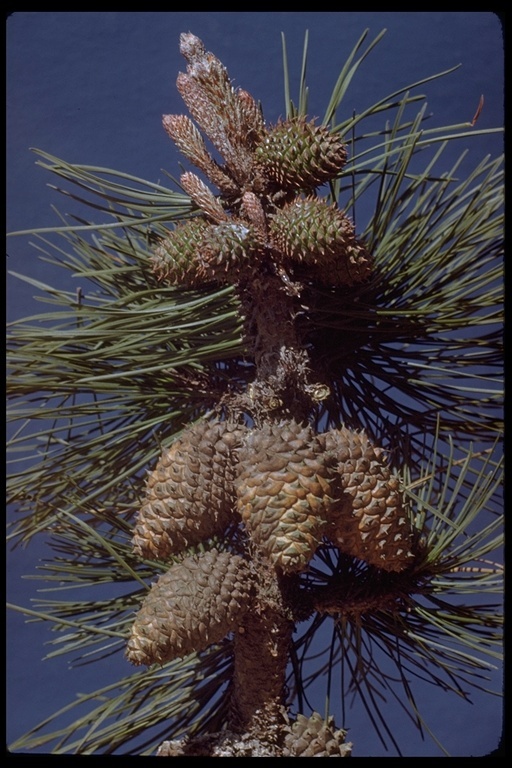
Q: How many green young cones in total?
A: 5